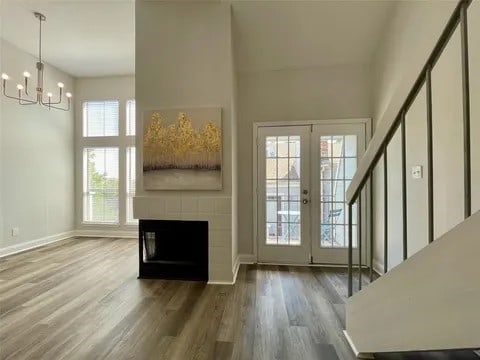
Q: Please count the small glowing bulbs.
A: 6